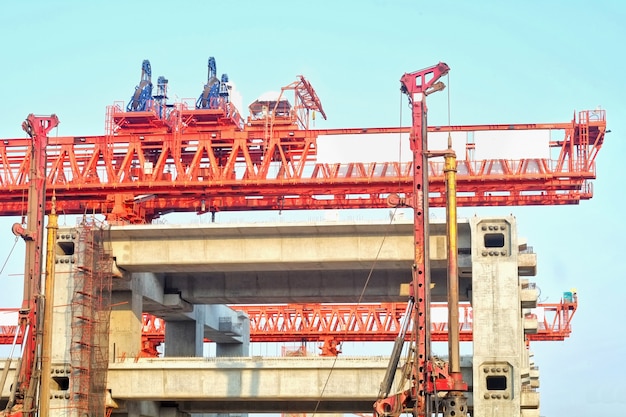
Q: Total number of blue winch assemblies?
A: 2